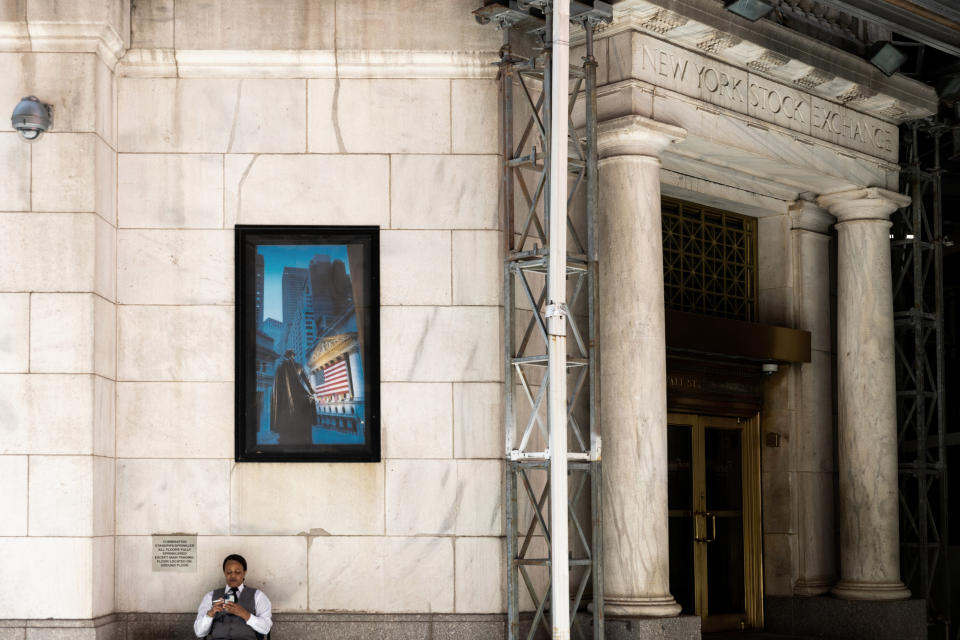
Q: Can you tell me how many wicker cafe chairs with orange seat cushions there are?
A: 0